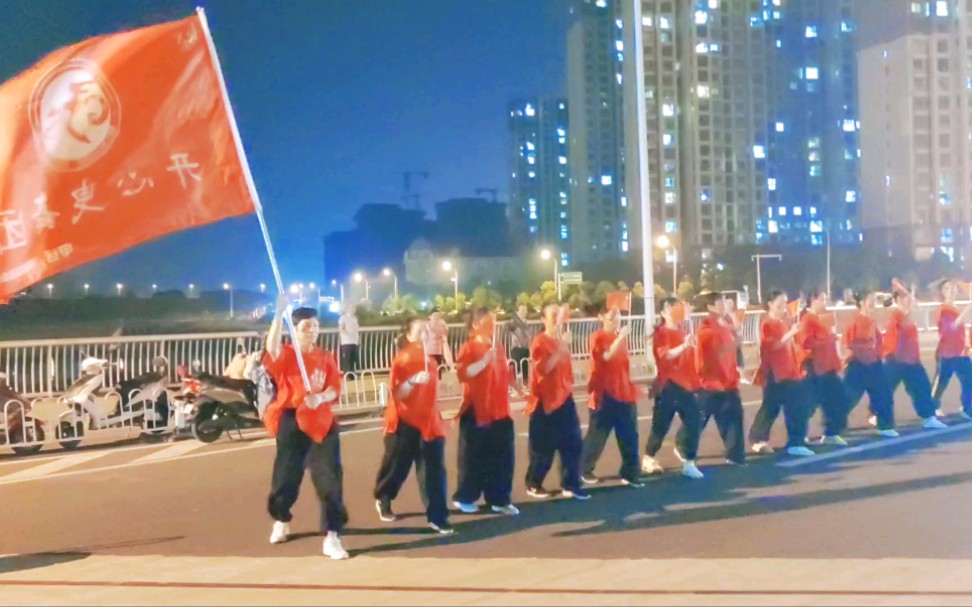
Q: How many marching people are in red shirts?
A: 12